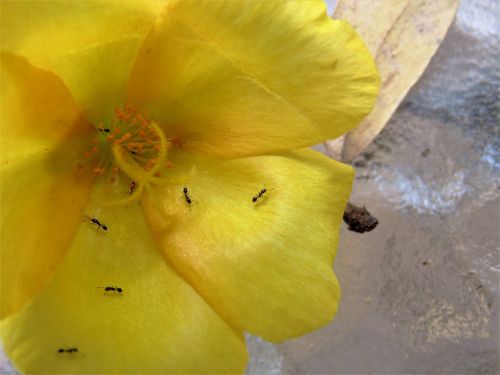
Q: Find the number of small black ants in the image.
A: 7